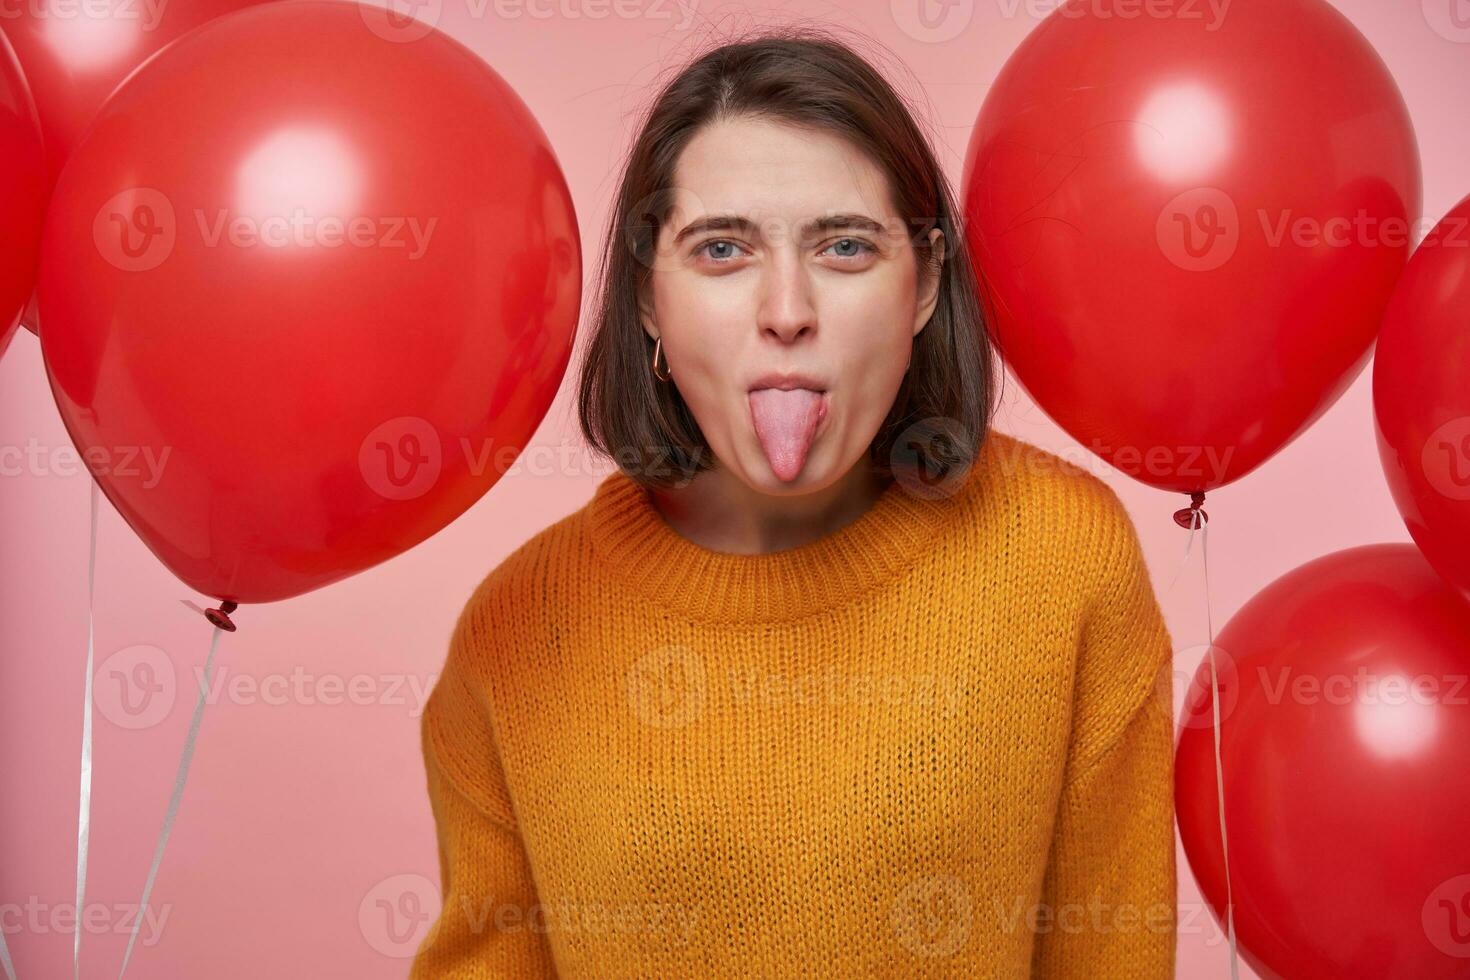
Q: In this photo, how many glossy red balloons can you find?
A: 6